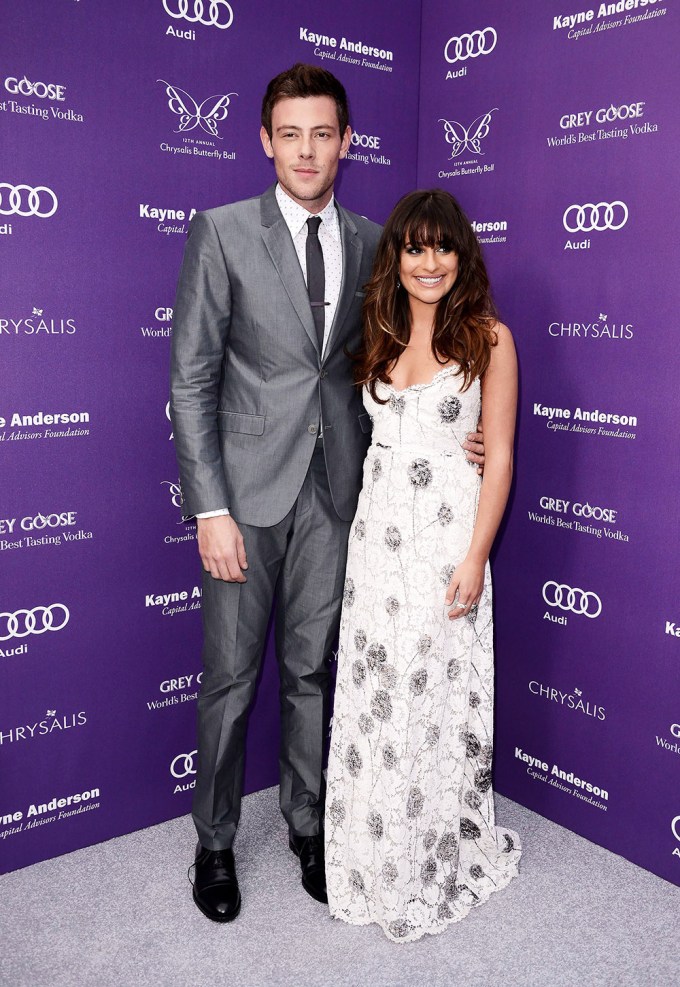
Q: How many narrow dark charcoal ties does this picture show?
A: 1